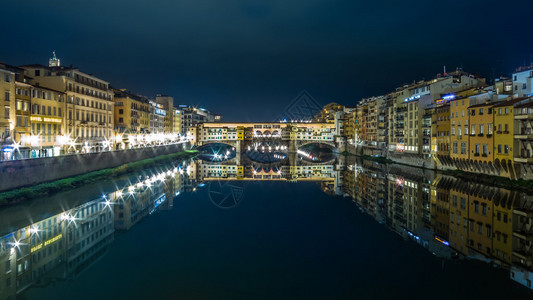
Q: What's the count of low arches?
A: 3